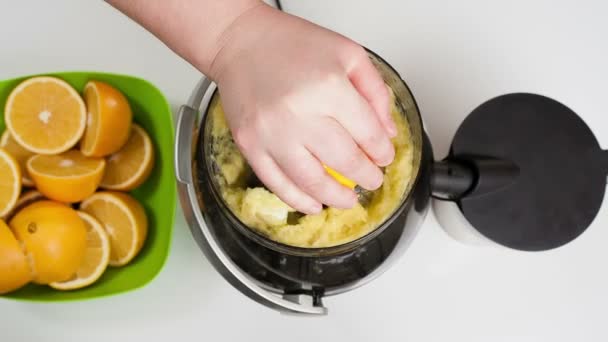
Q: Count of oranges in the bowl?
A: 11